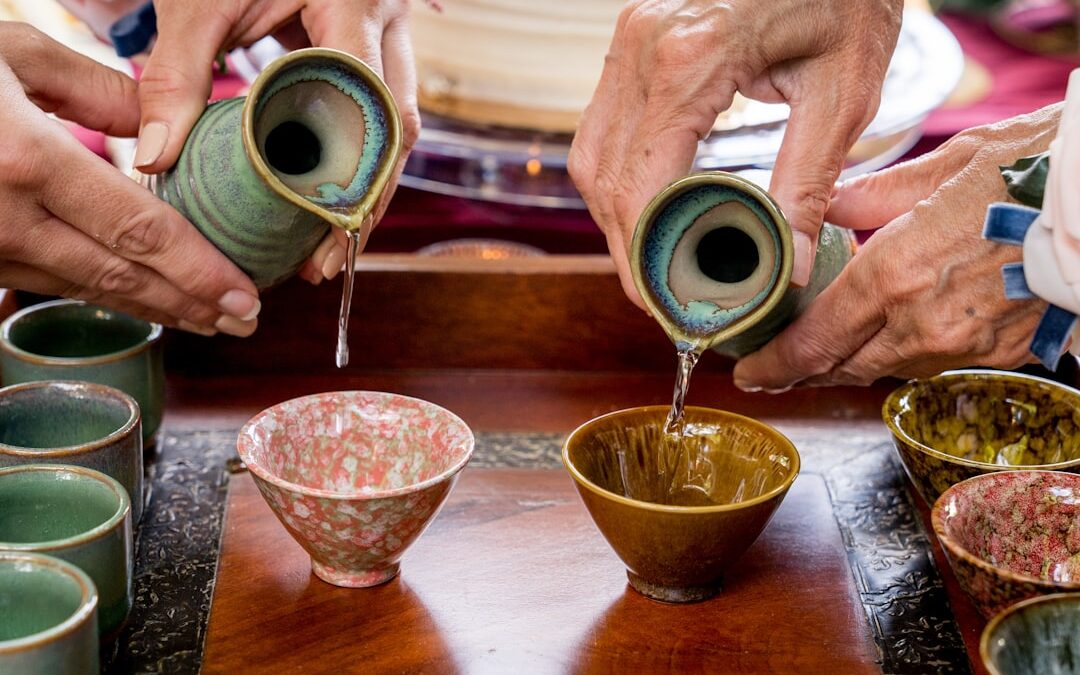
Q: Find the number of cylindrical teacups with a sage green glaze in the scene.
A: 4